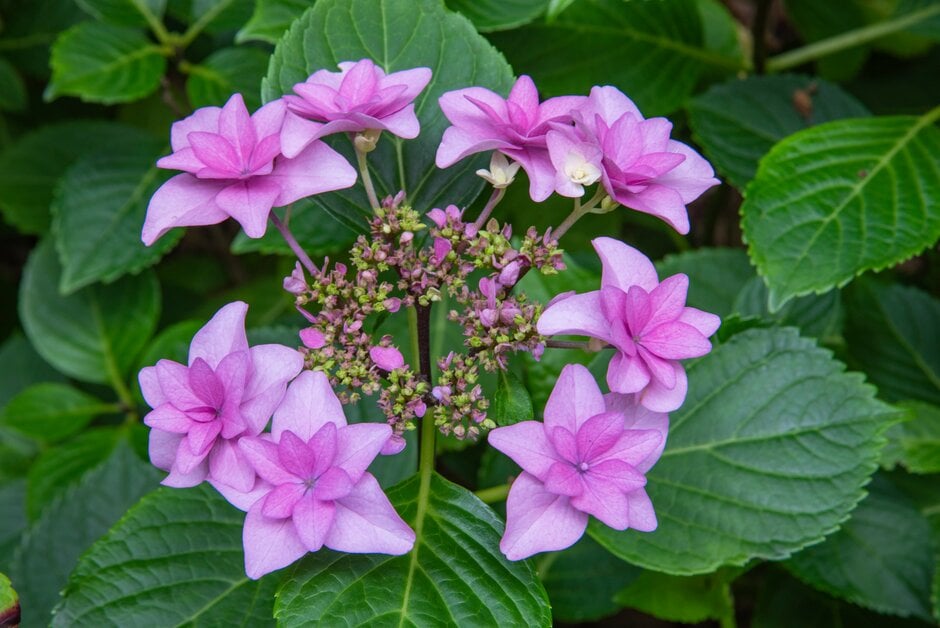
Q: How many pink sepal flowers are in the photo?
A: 8